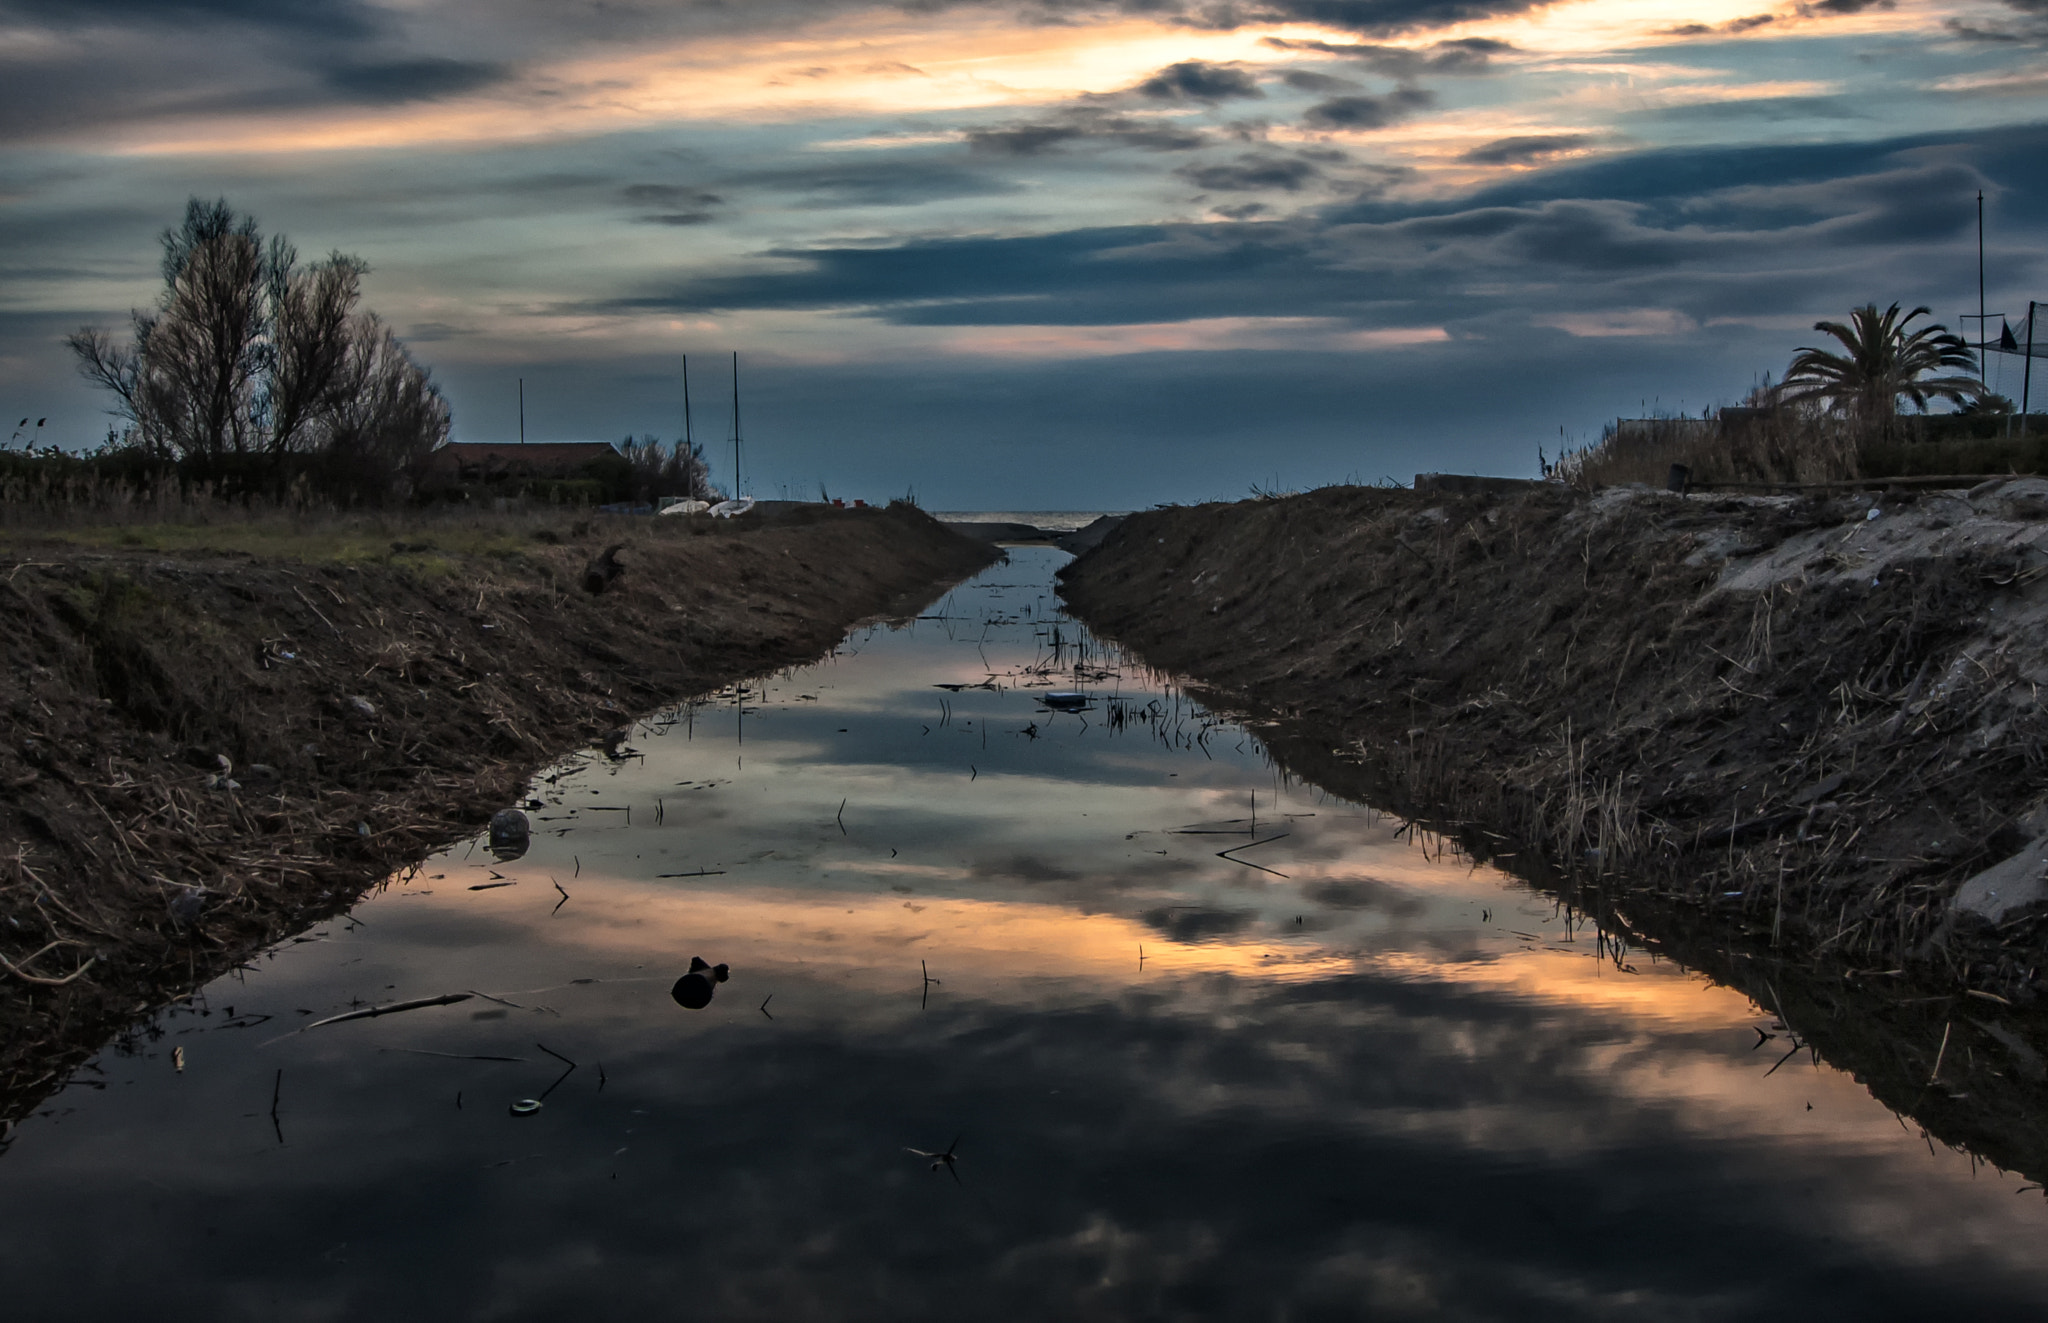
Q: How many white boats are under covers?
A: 2